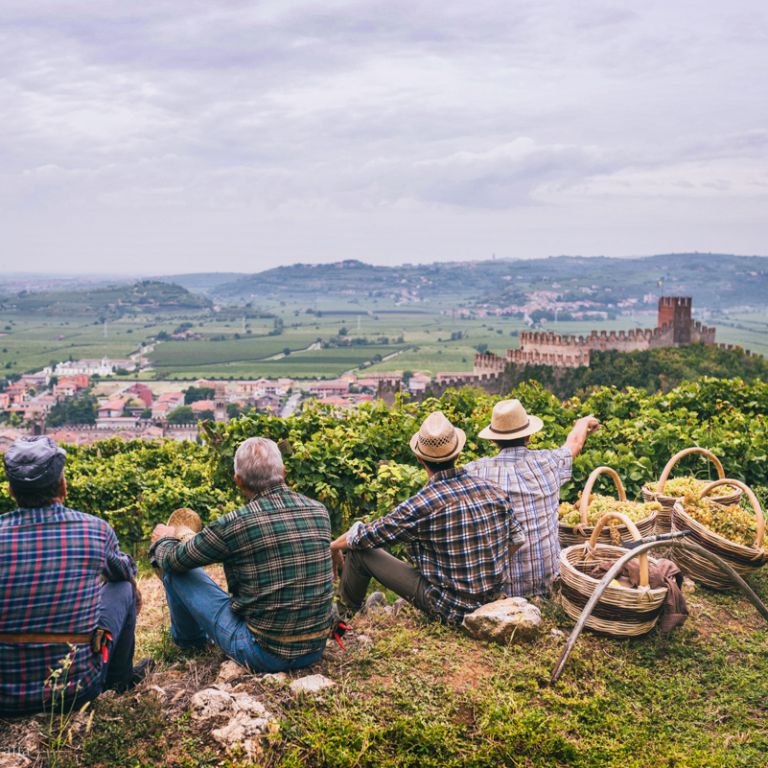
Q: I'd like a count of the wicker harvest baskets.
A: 4